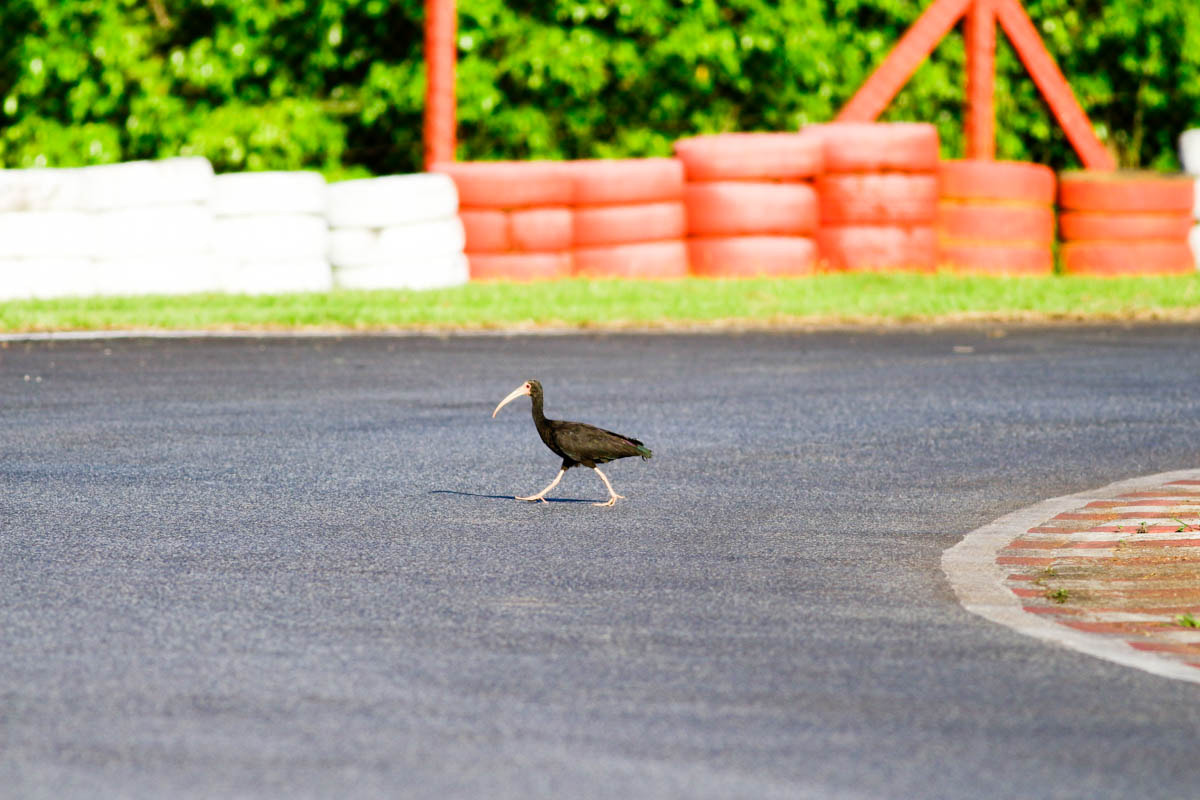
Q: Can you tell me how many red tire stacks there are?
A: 6